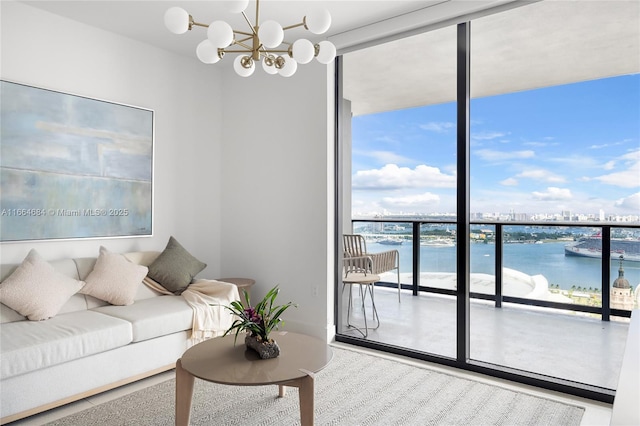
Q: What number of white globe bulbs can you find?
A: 11